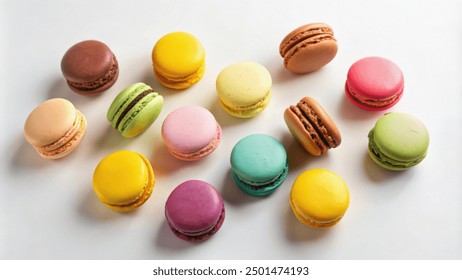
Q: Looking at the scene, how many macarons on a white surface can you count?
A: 14